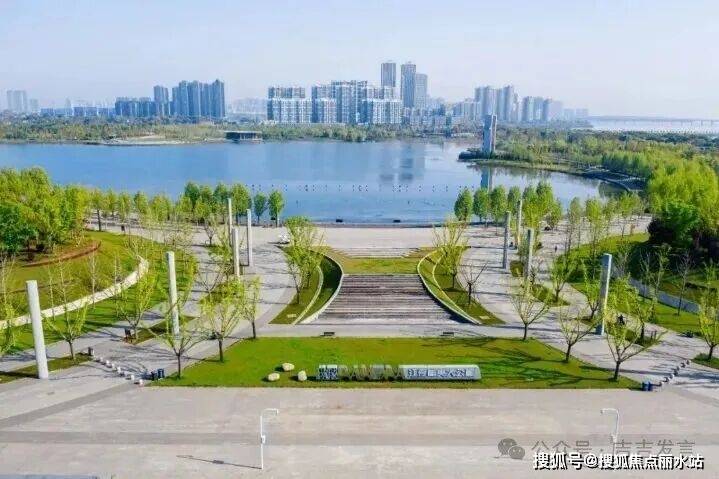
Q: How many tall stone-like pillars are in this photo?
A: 9